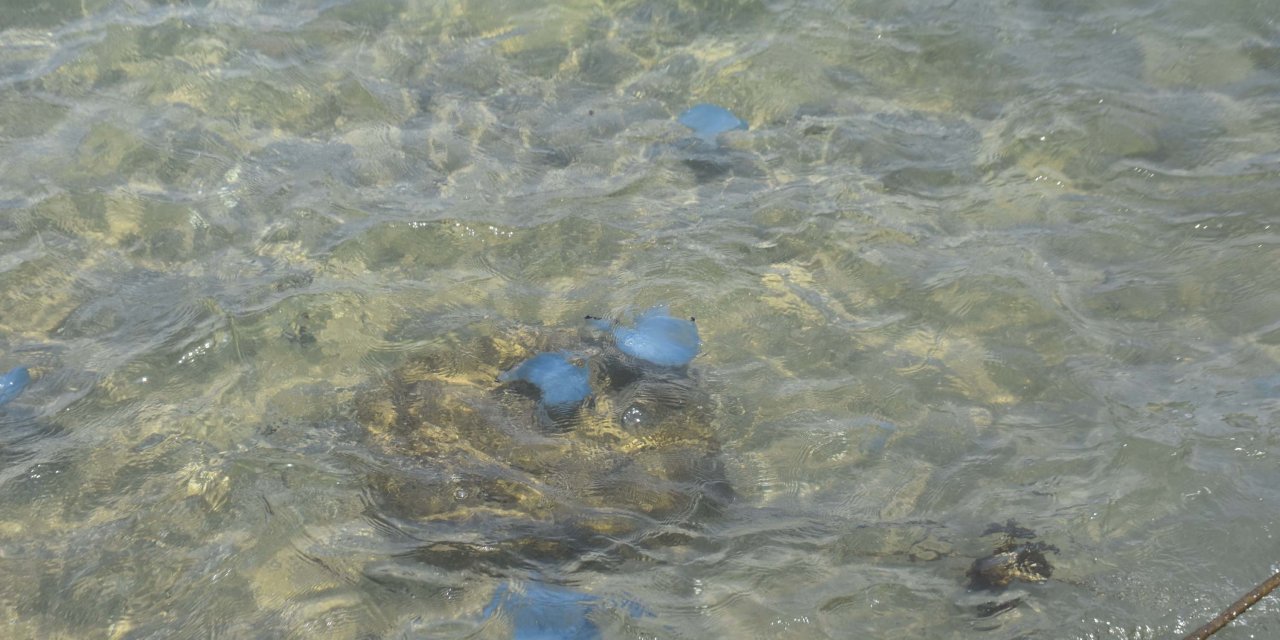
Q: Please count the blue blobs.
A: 5